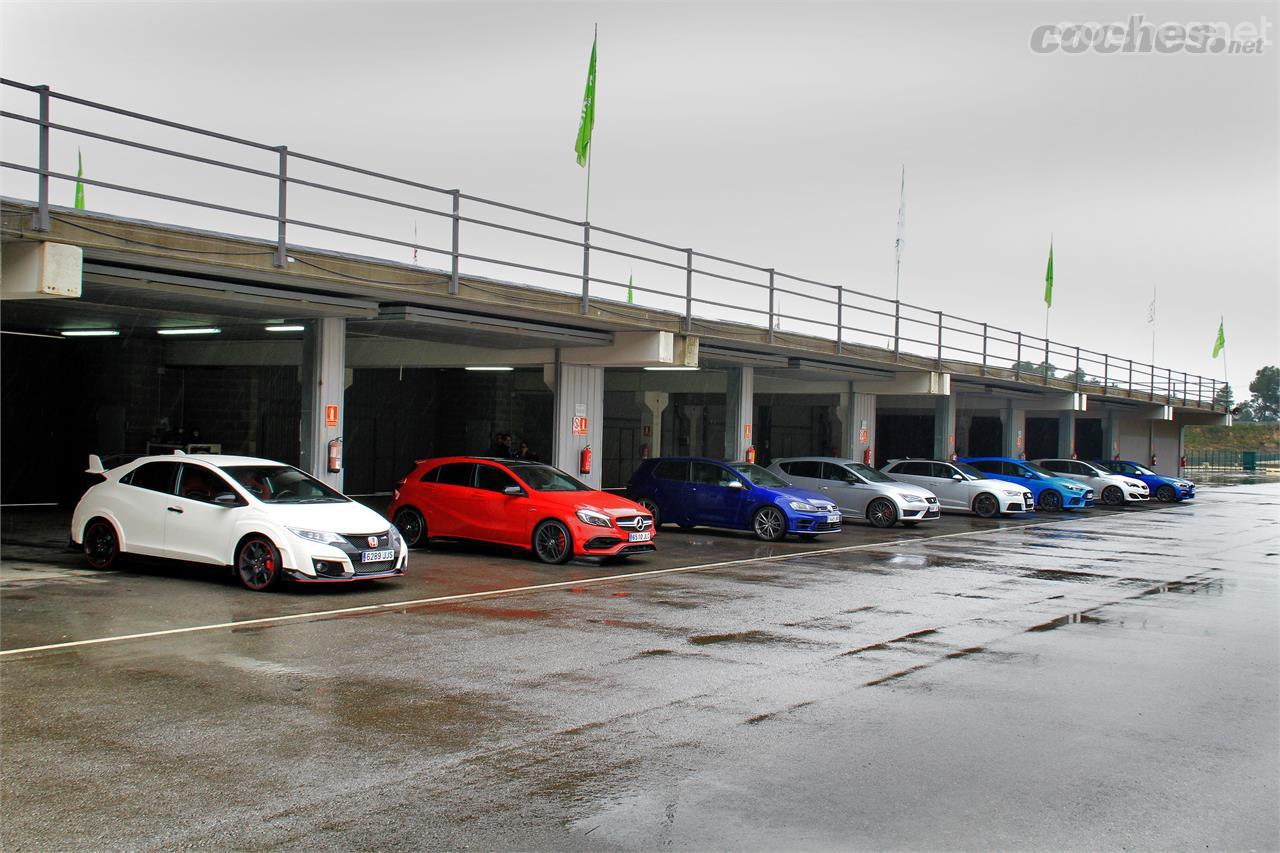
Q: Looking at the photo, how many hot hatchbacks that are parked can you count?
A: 8